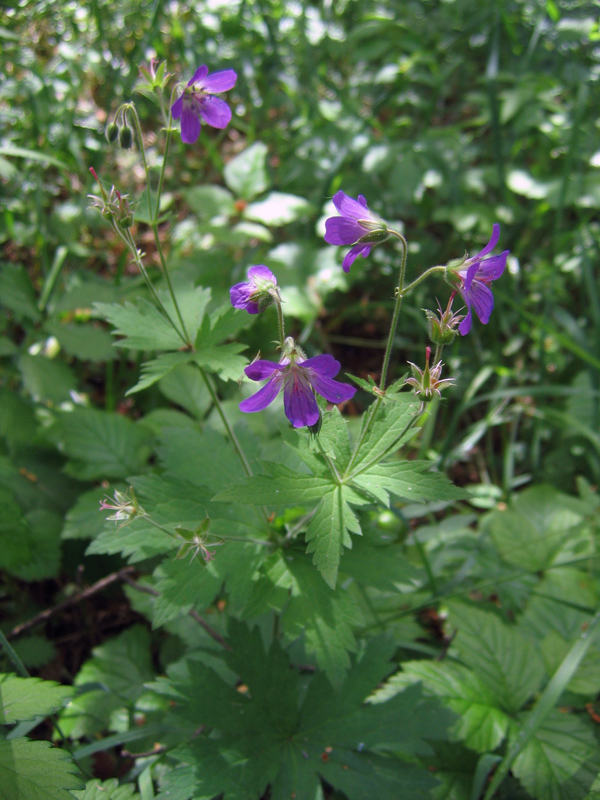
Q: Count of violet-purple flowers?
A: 5